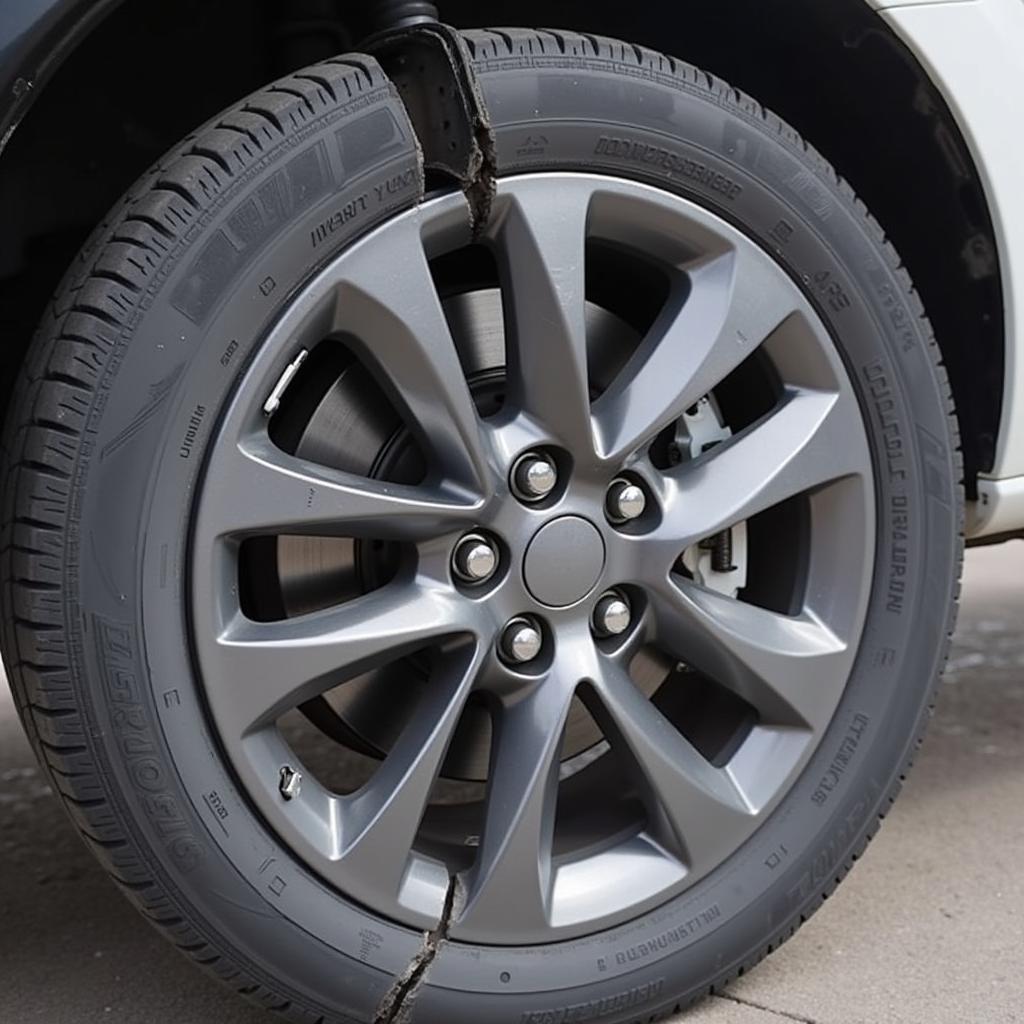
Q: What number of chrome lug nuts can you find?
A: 5